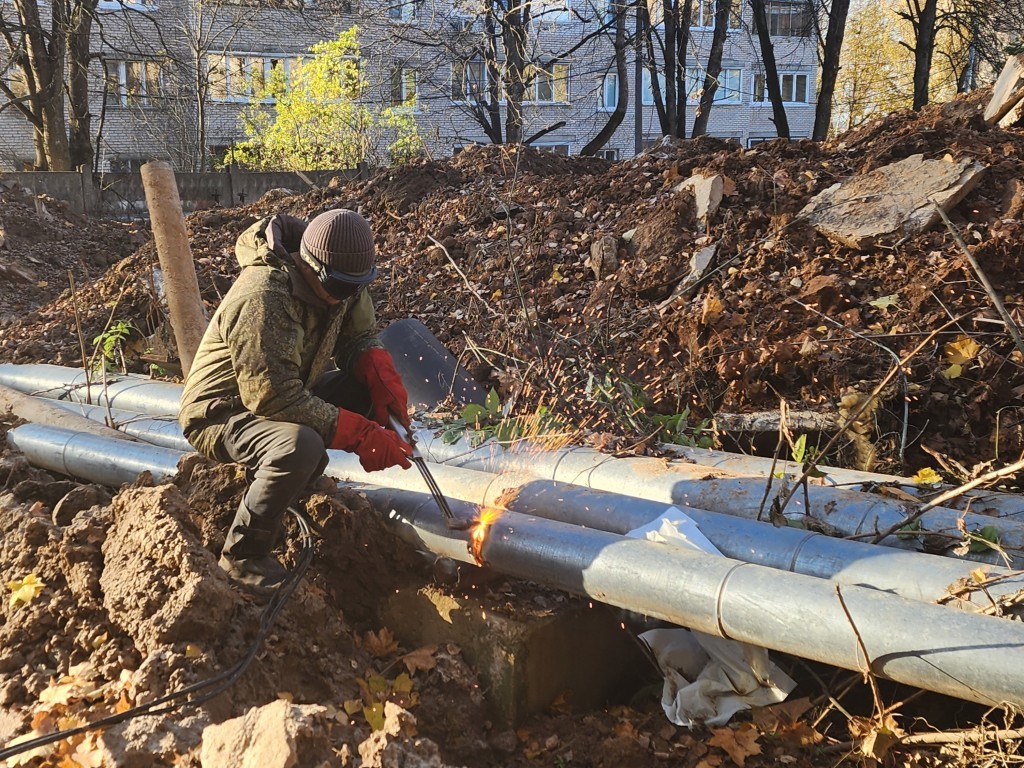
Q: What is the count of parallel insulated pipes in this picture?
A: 4